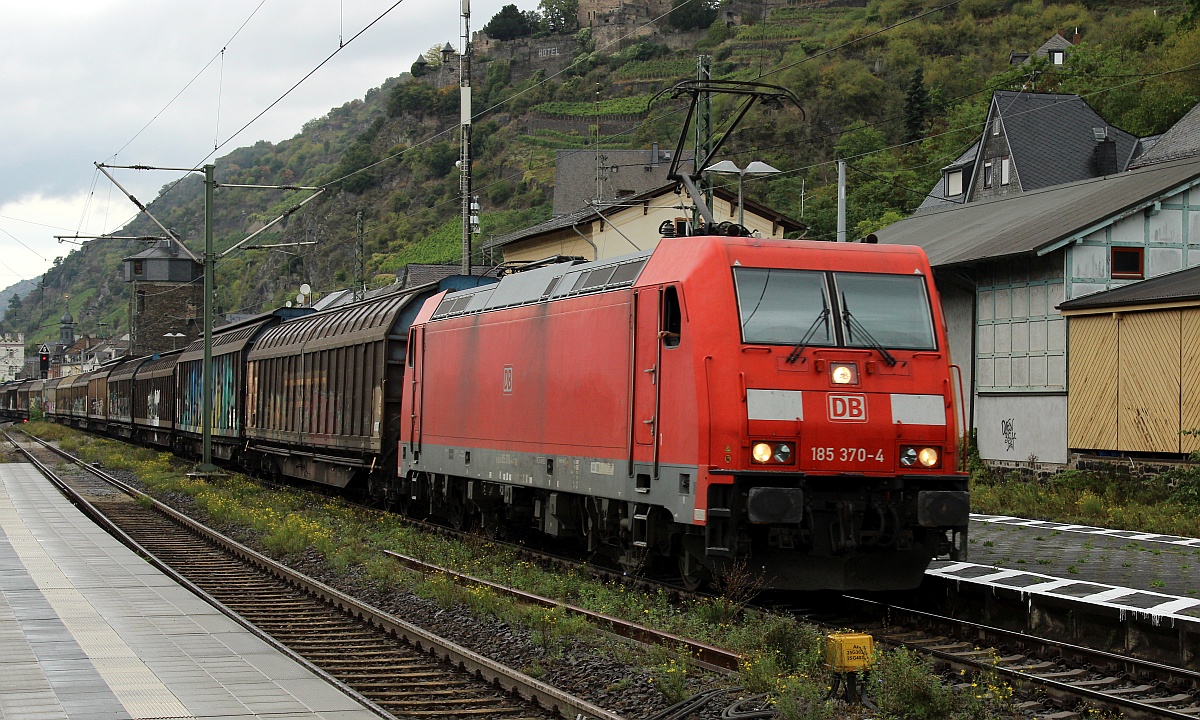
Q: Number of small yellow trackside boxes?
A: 1